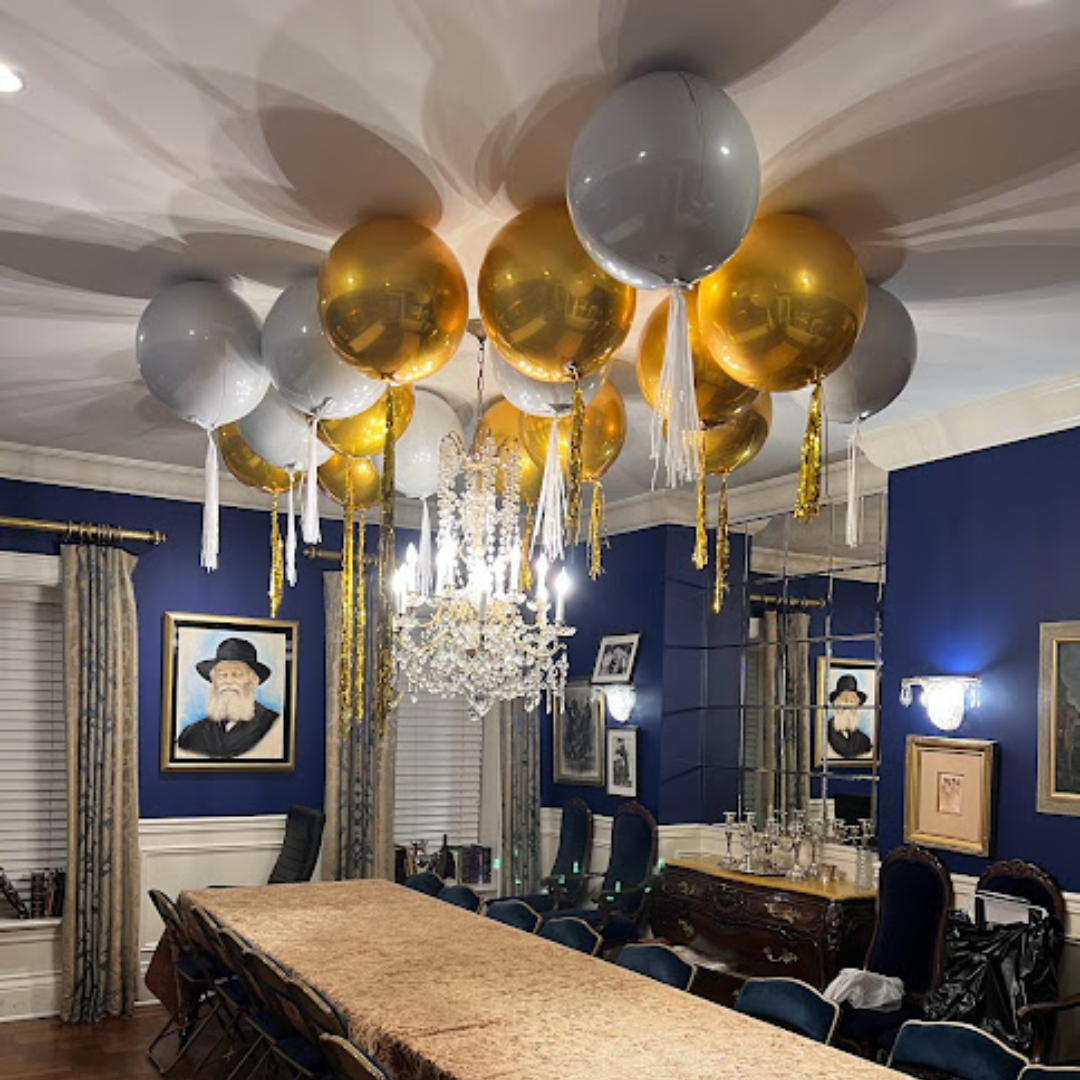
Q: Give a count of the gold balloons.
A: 10